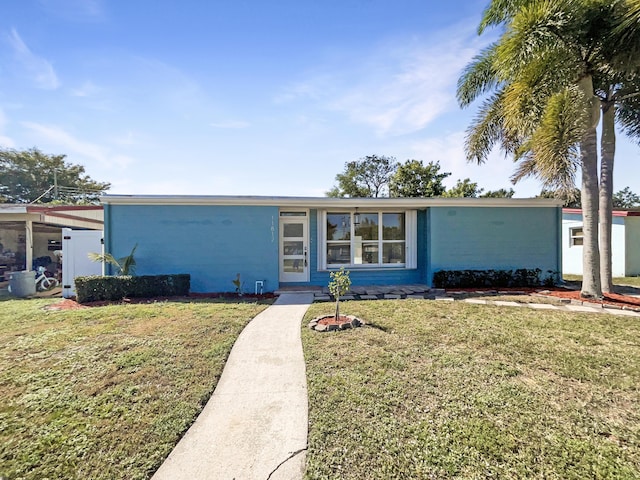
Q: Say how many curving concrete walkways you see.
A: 1